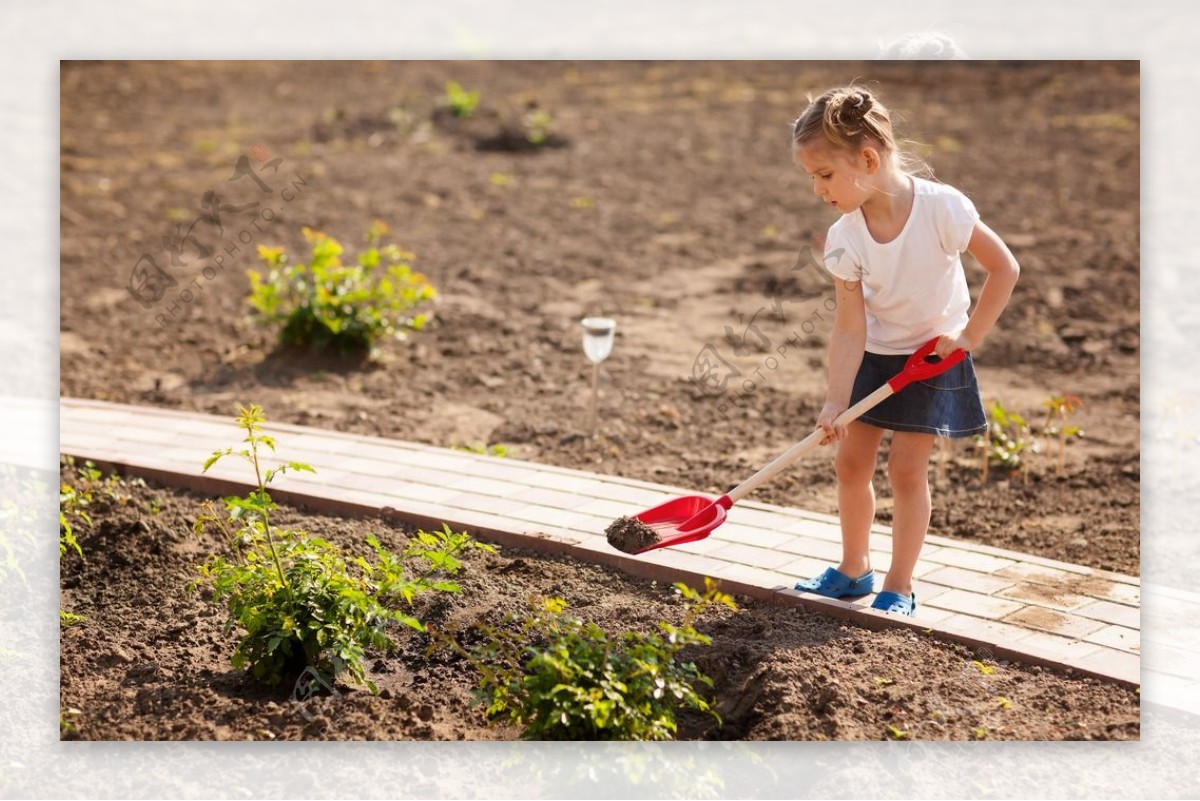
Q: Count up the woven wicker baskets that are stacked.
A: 0